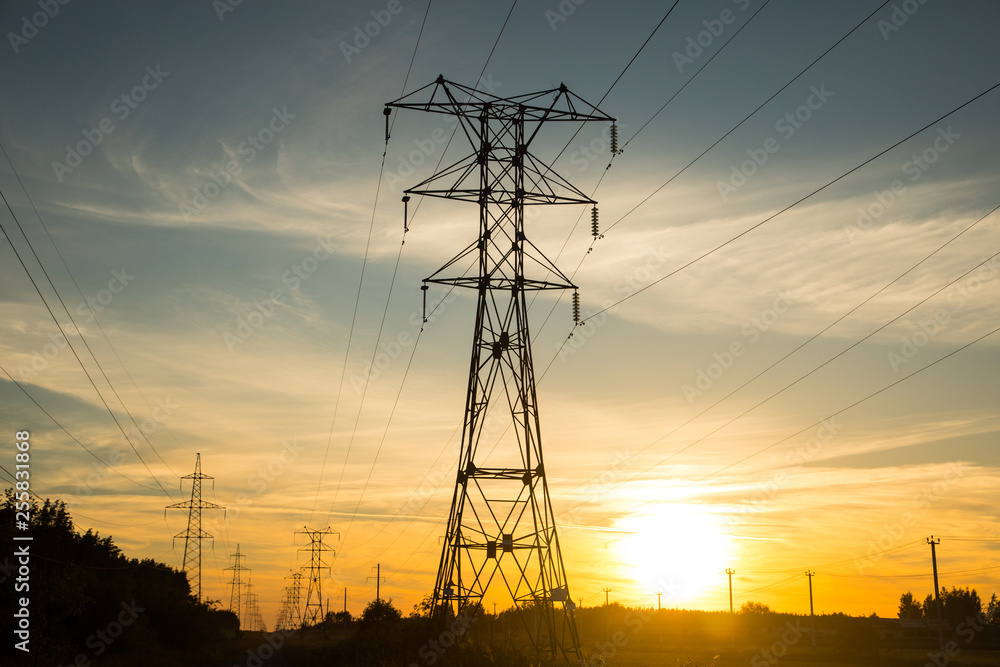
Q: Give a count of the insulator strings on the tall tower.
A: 6